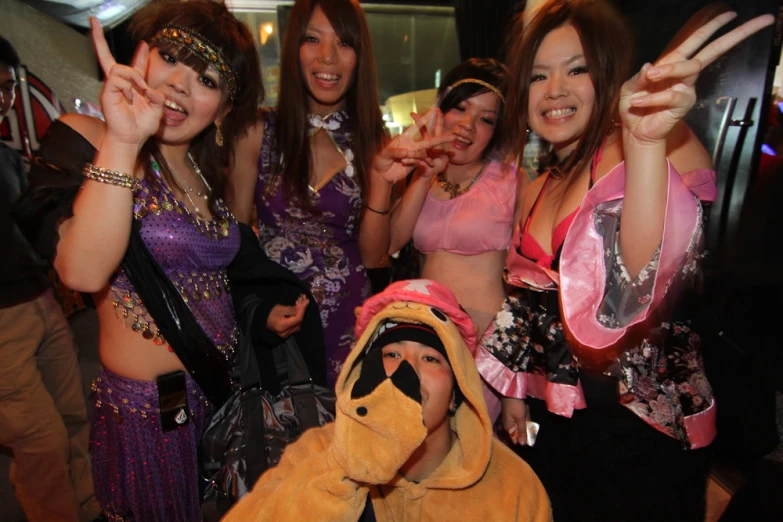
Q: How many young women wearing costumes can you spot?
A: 4